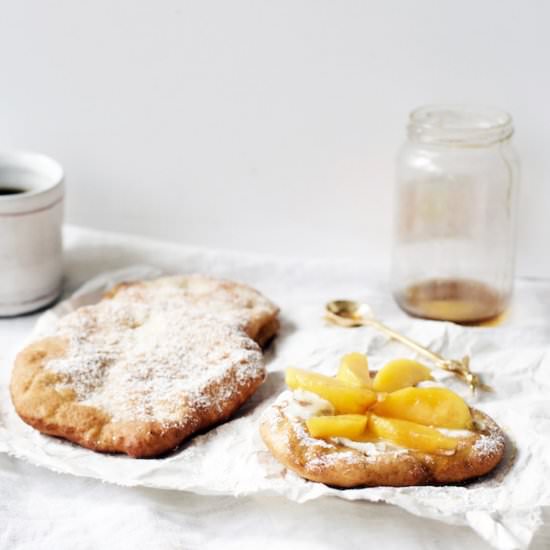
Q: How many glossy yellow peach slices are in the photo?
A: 6